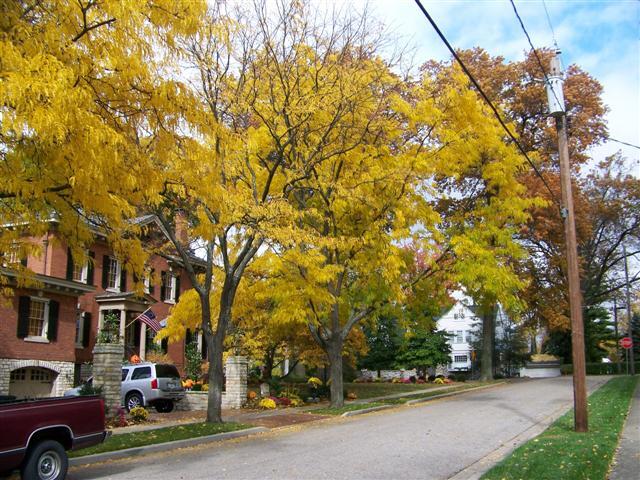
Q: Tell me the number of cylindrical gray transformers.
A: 1